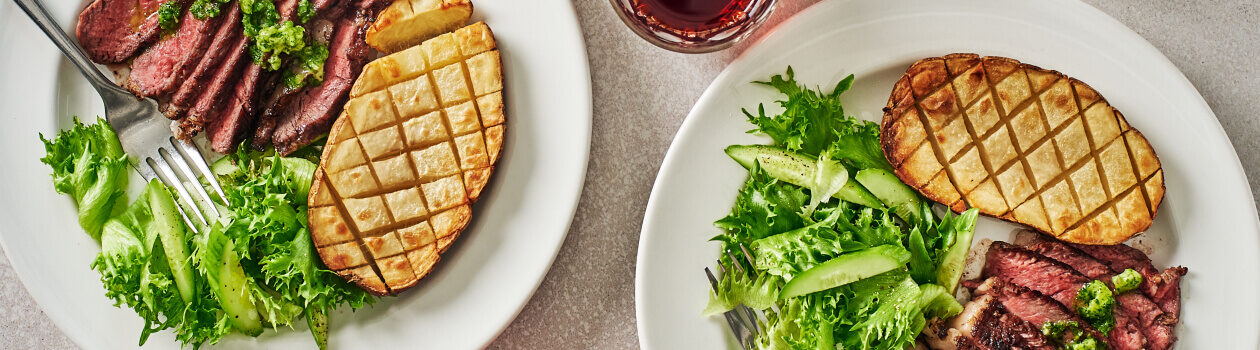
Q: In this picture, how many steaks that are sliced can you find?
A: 2